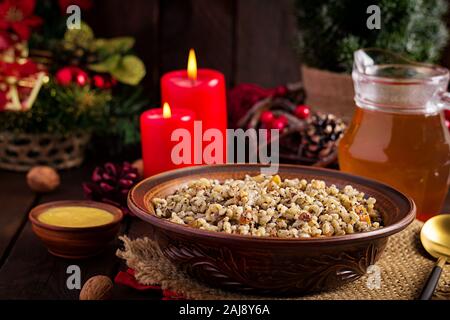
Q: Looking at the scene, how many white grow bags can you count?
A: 0